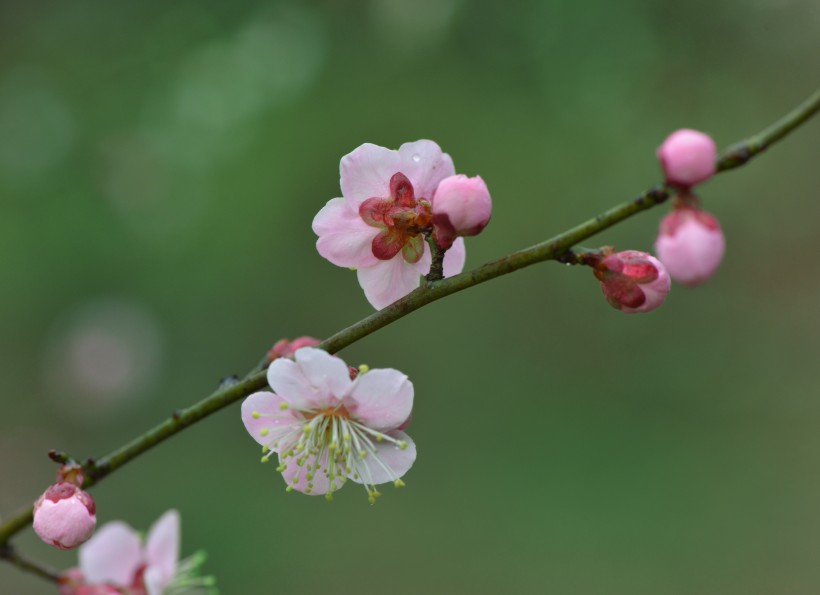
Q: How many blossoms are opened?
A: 3